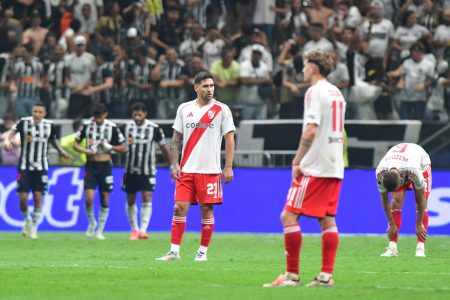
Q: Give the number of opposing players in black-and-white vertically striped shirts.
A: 3